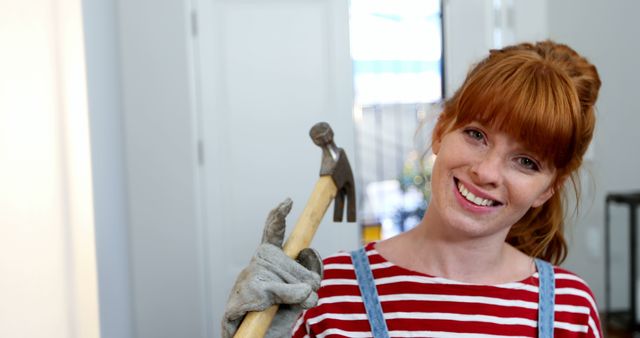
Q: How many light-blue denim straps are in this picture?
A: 2